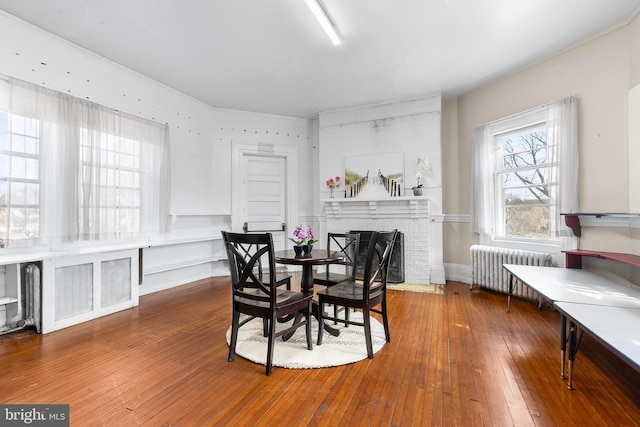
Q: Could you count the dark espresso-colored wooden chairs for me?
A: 4